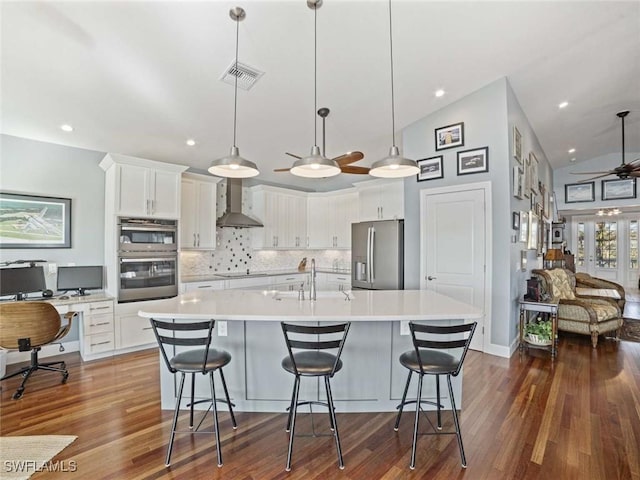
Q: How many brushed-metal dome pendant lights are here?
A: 3